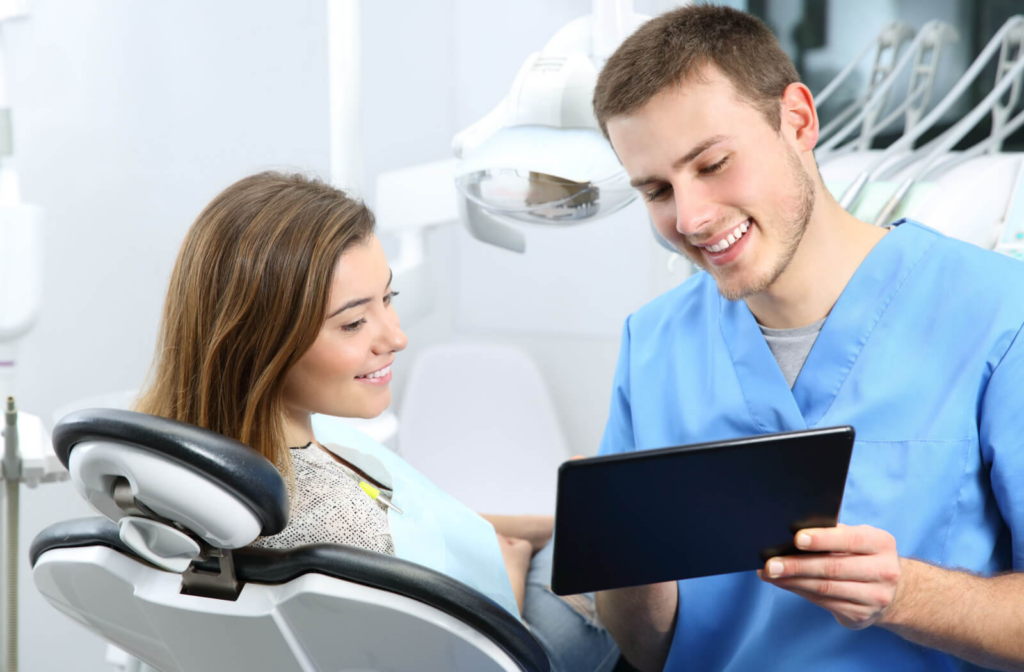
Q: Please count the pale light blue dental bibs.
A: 1